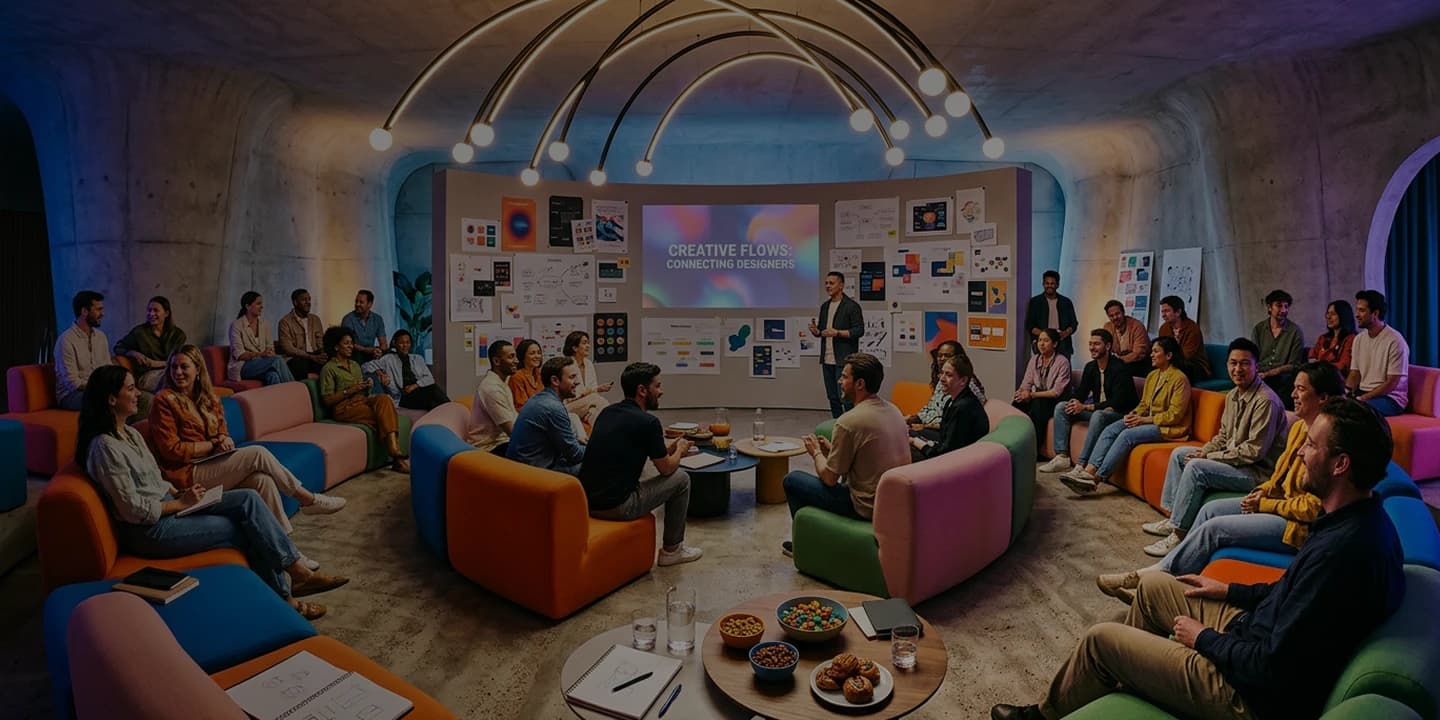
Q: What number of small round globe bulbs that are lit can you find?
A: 14